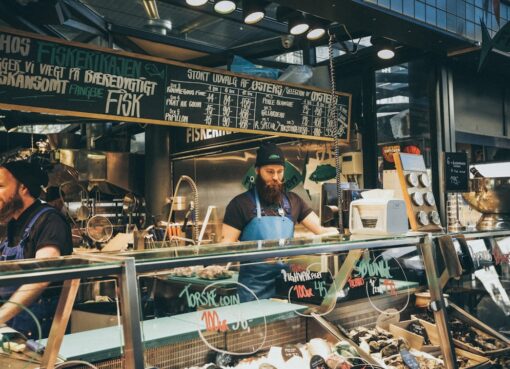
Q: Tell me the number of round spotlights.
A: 6